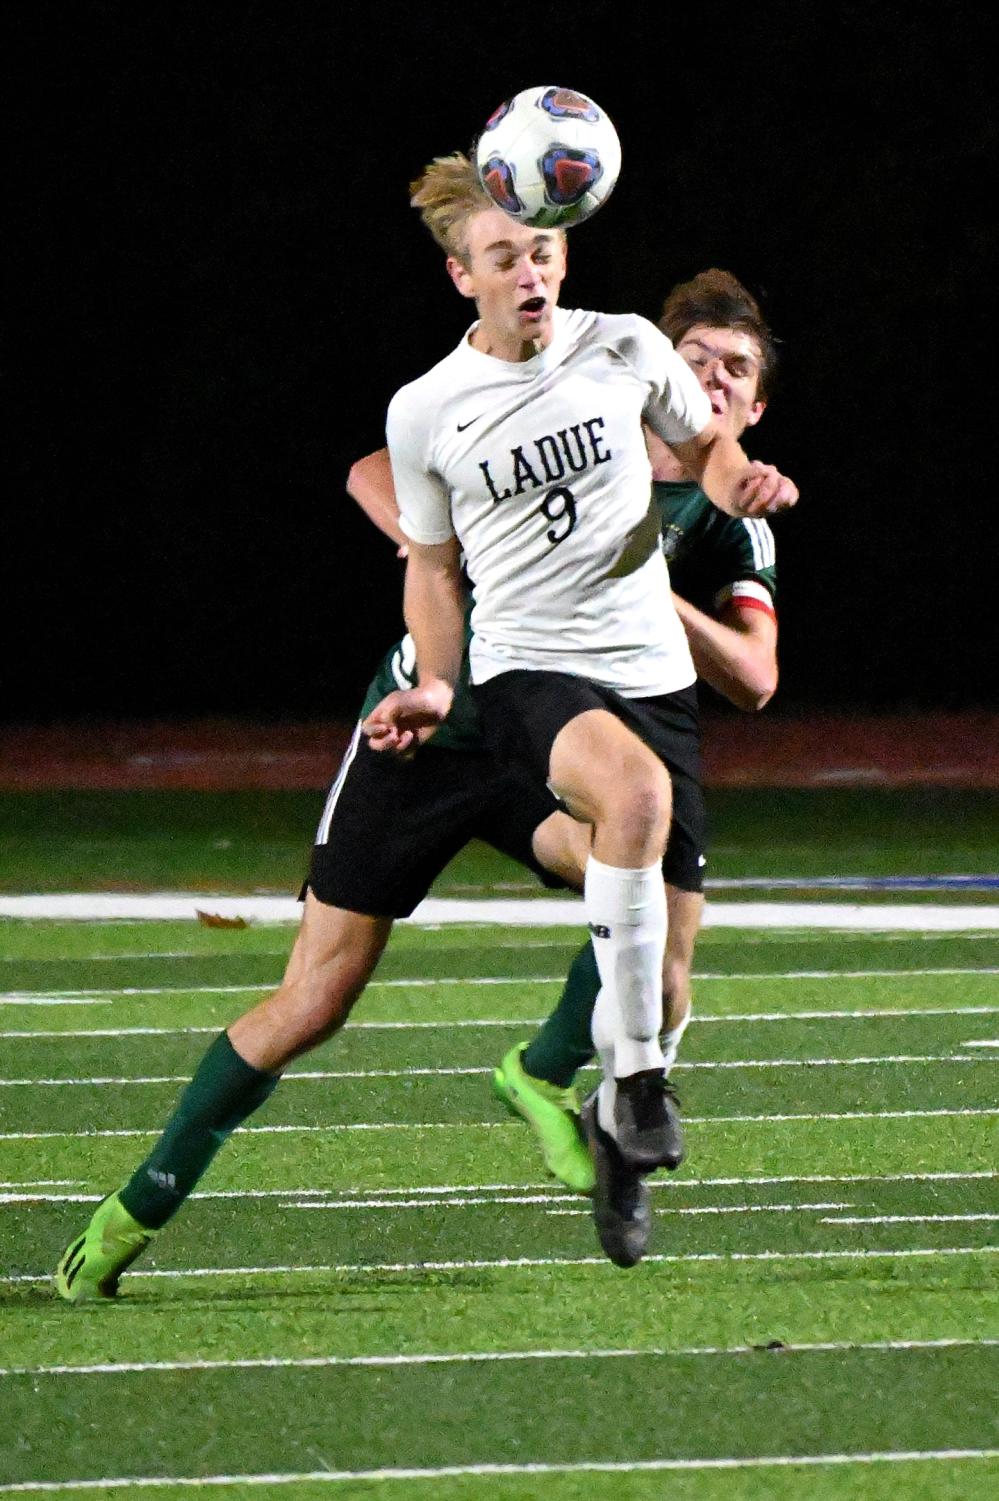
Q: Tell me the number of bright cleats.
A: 2